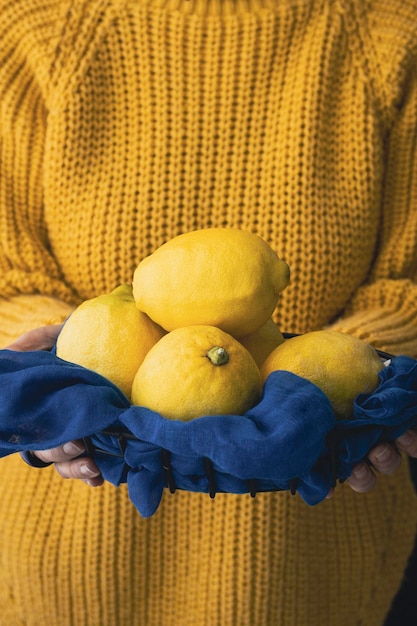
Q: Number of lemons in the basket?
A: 5